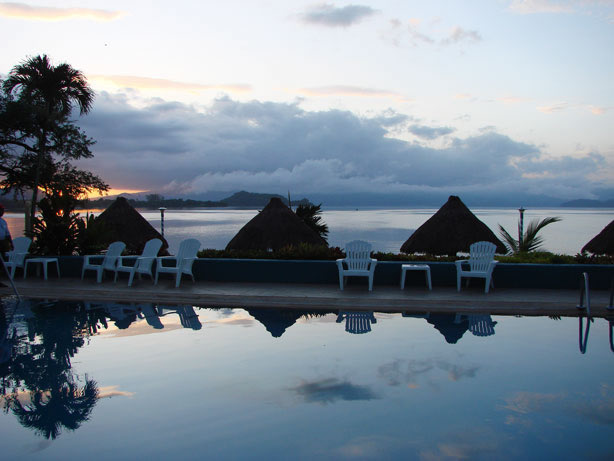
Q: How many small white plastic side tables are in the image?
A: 2